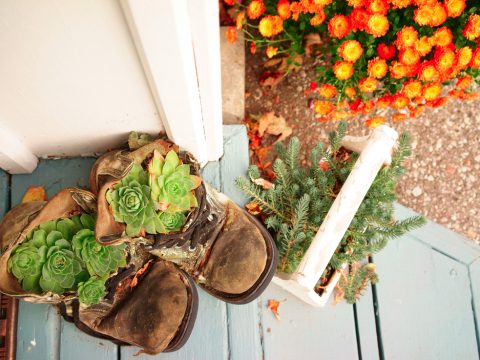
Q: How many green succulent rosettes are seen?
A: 7